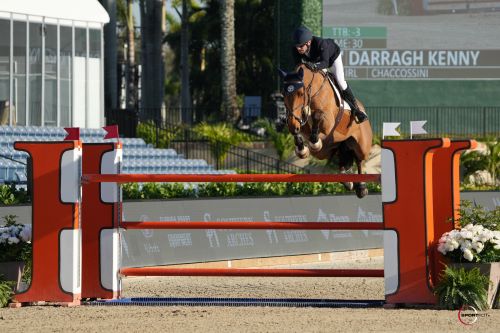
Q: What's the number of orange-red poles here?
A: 3